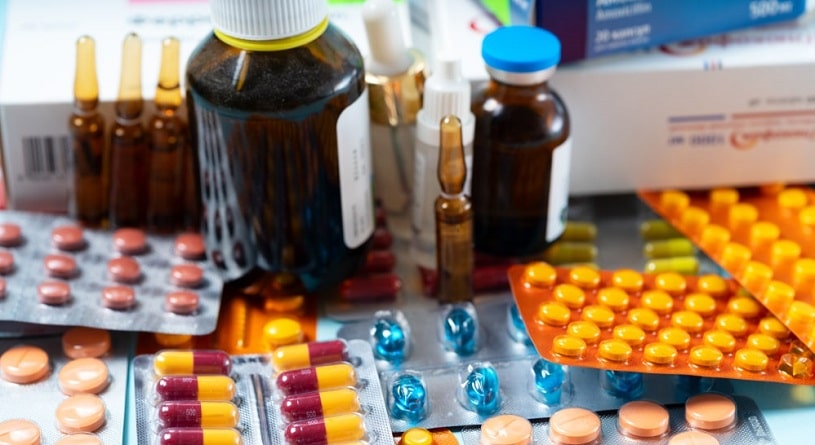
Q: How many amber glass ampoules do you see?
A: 4